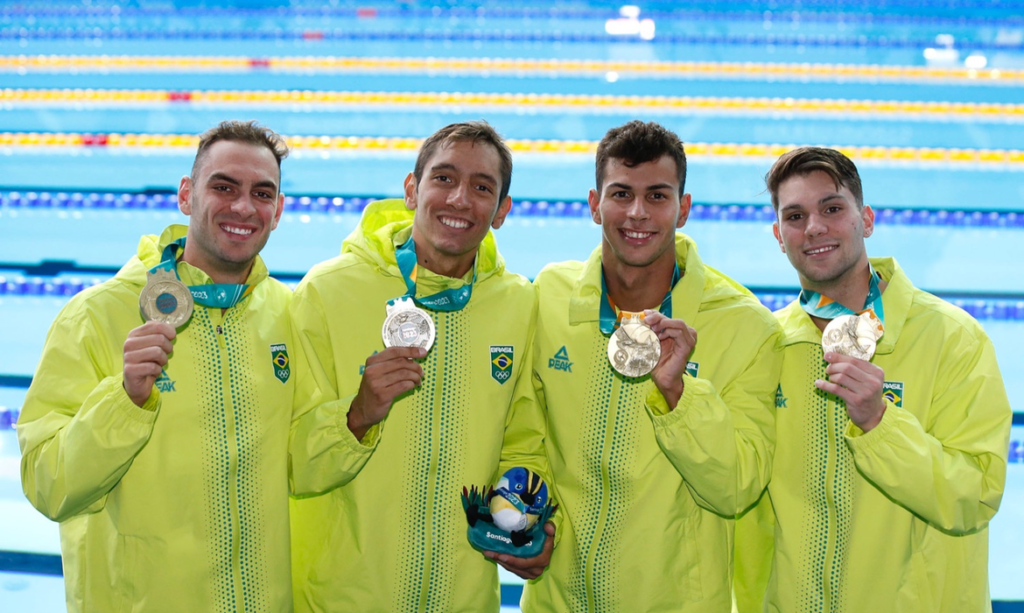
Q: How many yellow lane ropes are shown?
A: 3